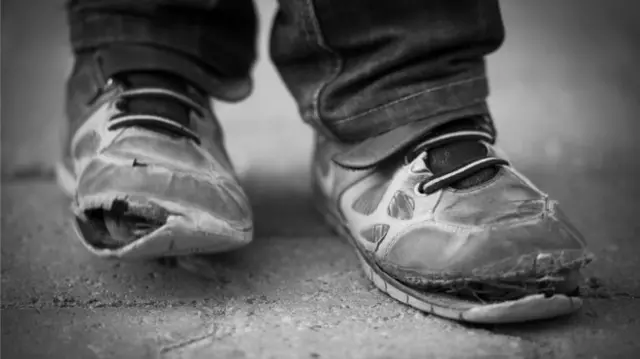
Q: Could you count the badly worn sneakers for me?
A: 2